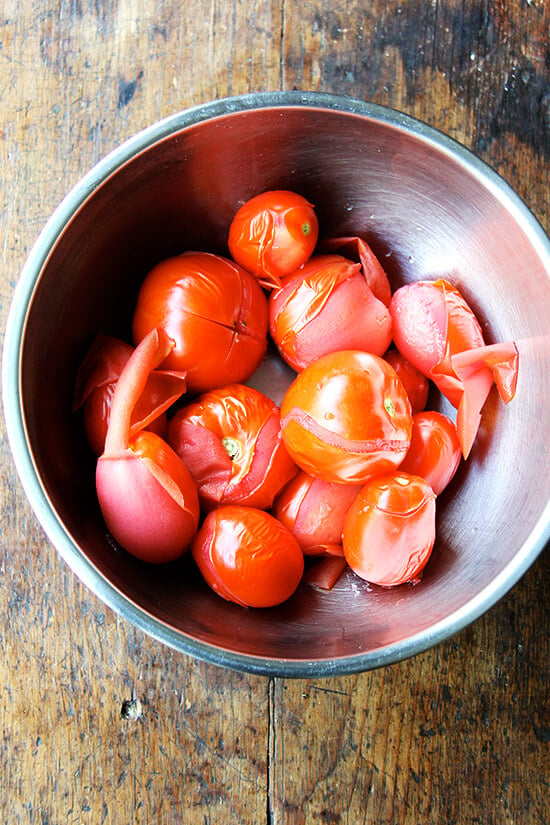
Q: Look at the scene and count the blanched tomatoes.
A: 13